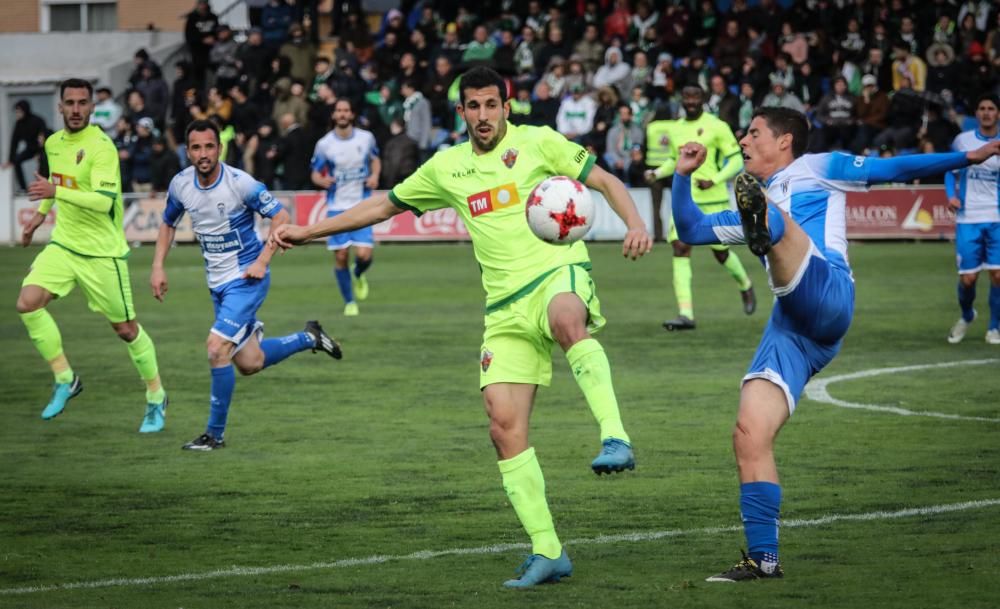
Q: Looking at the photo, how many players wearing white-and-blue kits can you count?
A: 4